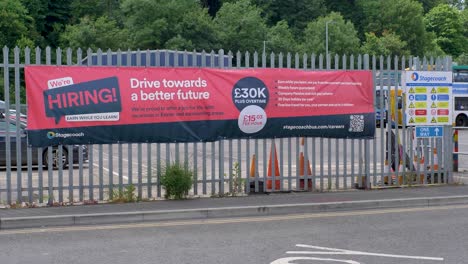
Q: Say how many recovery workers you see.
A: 0